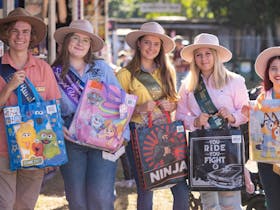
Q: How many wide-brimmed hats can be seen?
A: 5